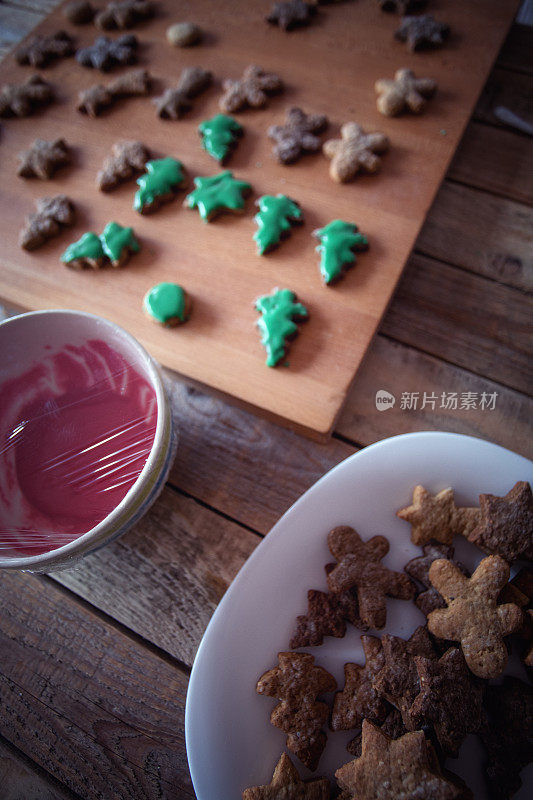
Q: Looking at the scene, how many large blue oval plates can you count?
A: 0